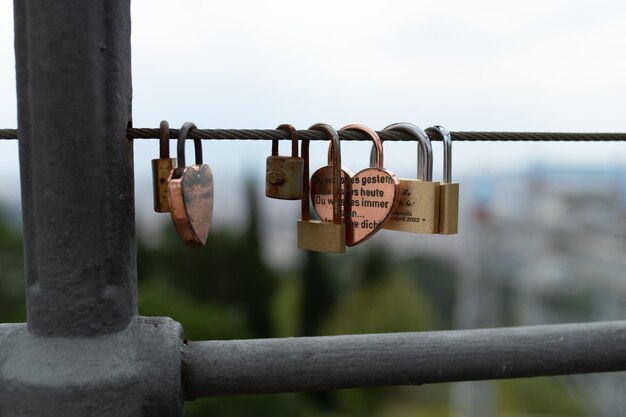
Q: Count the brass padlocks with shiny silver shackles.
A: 2